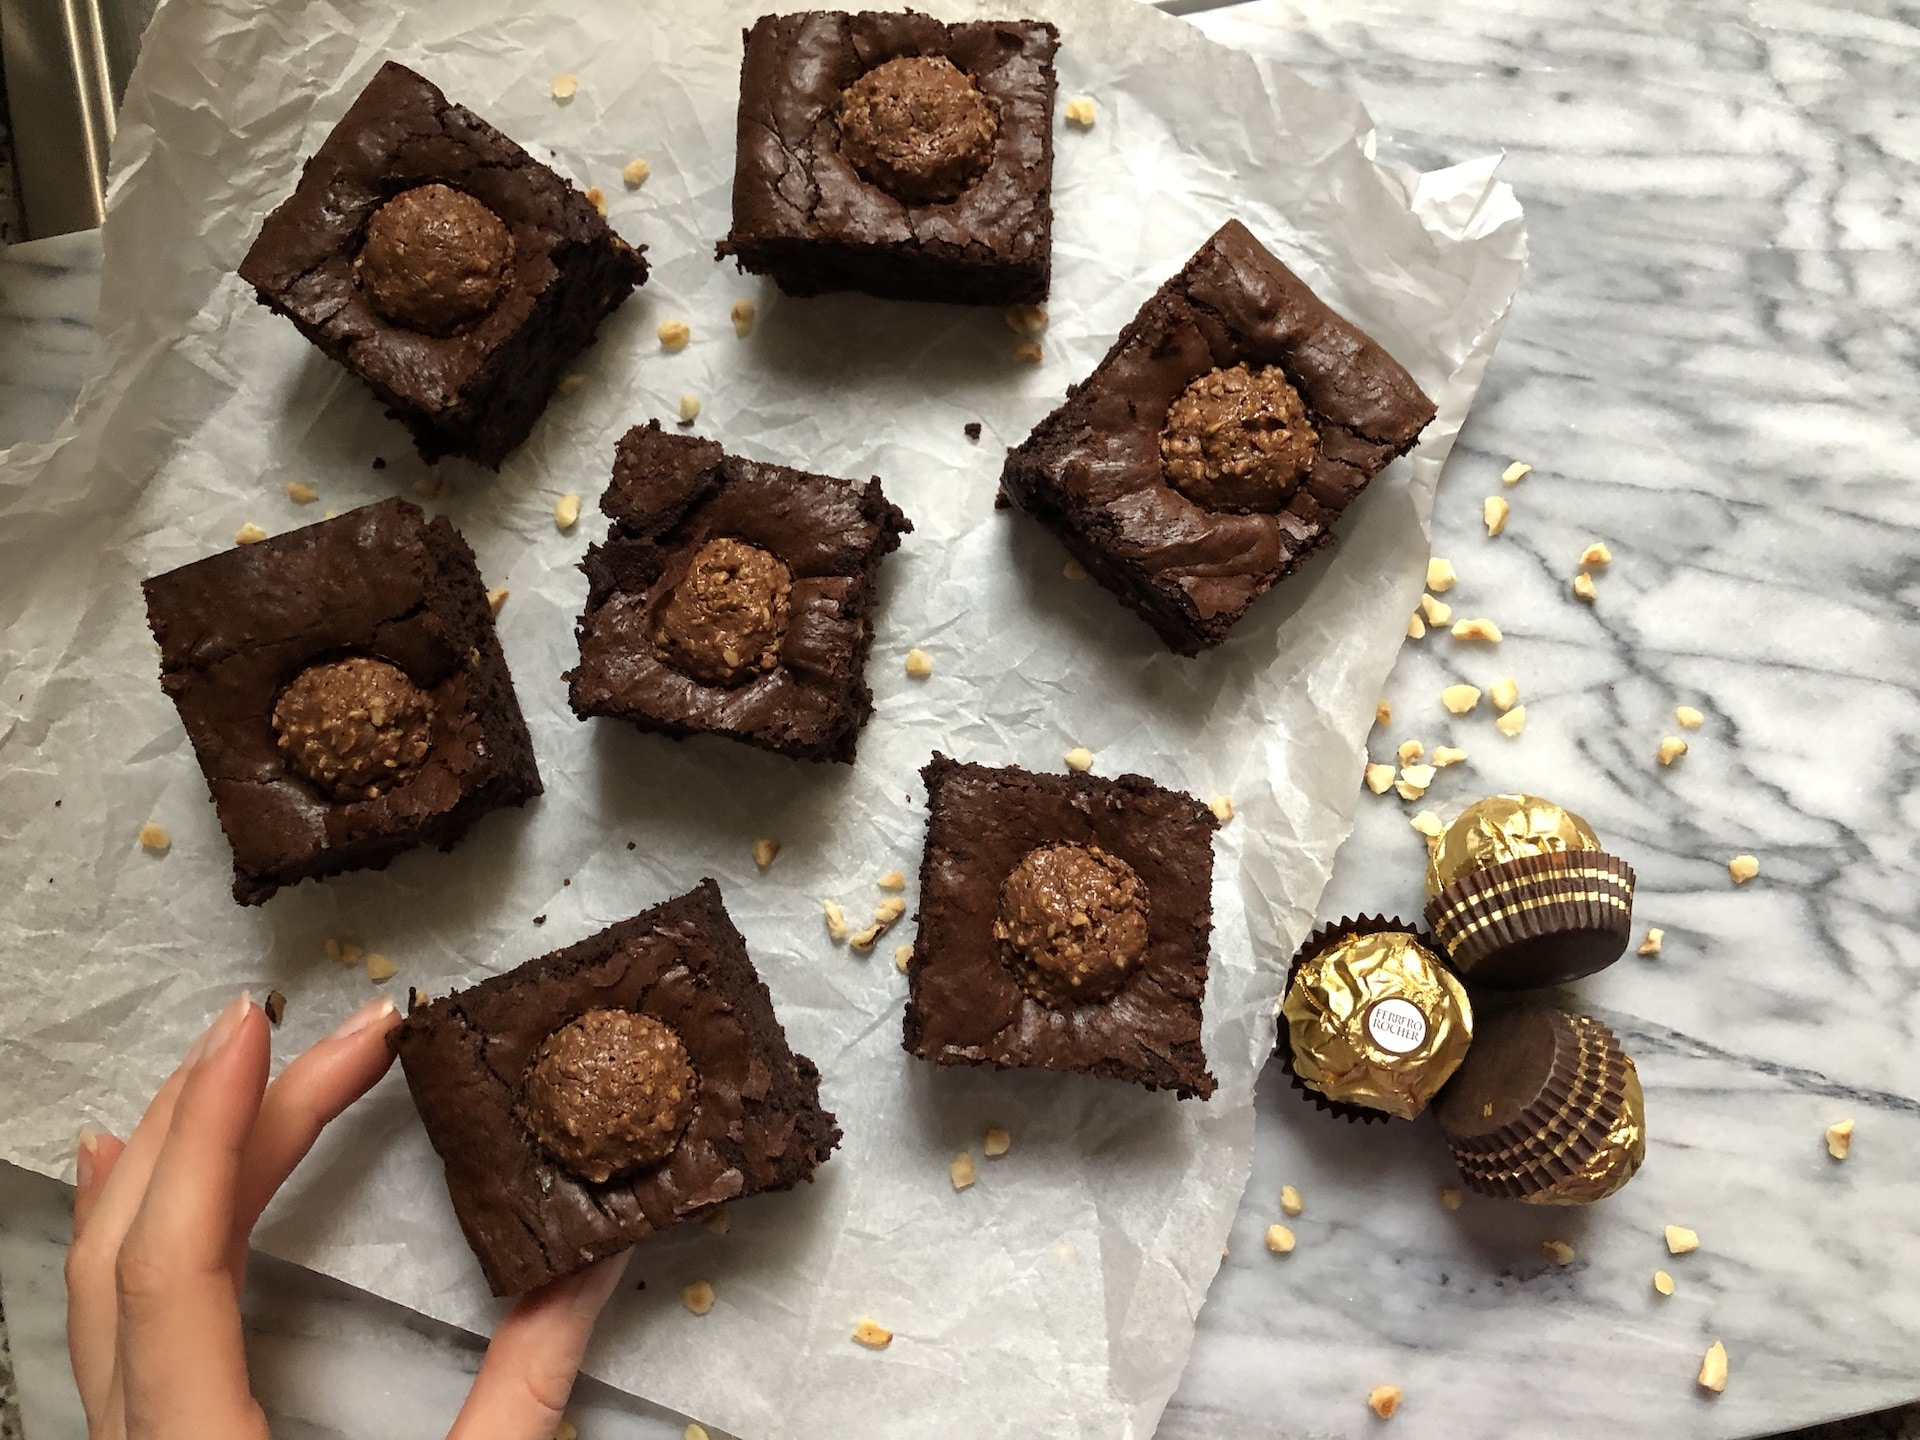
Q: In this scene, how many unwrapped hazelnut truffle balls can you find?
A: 7